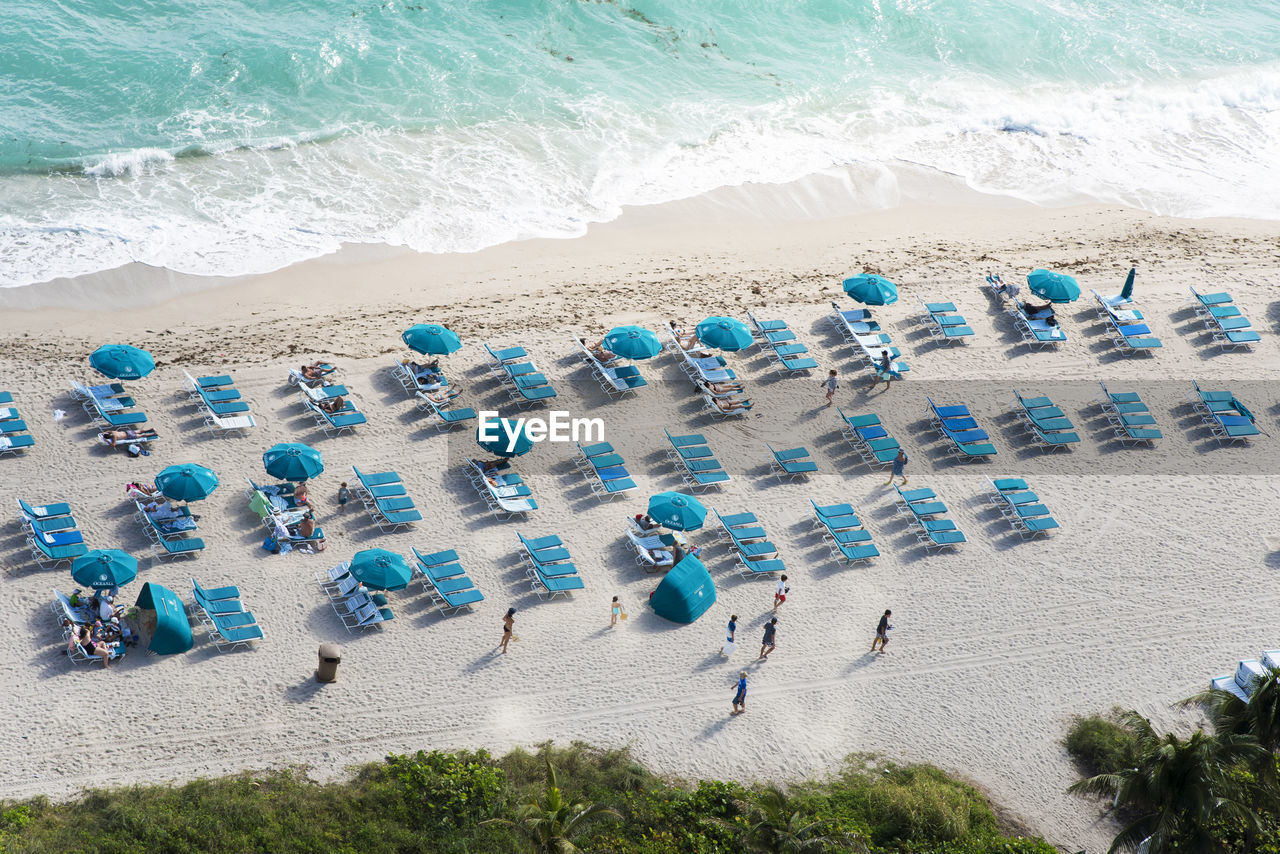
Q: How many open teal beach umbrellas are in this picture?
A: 12